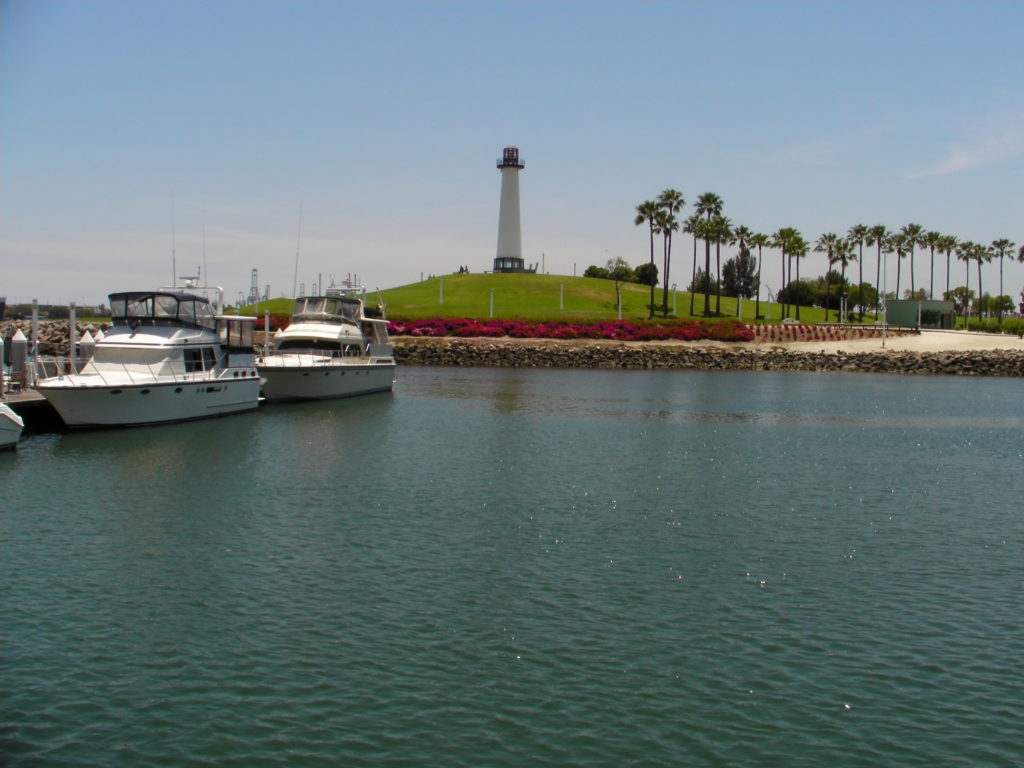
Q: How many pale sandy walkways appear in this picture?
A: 1